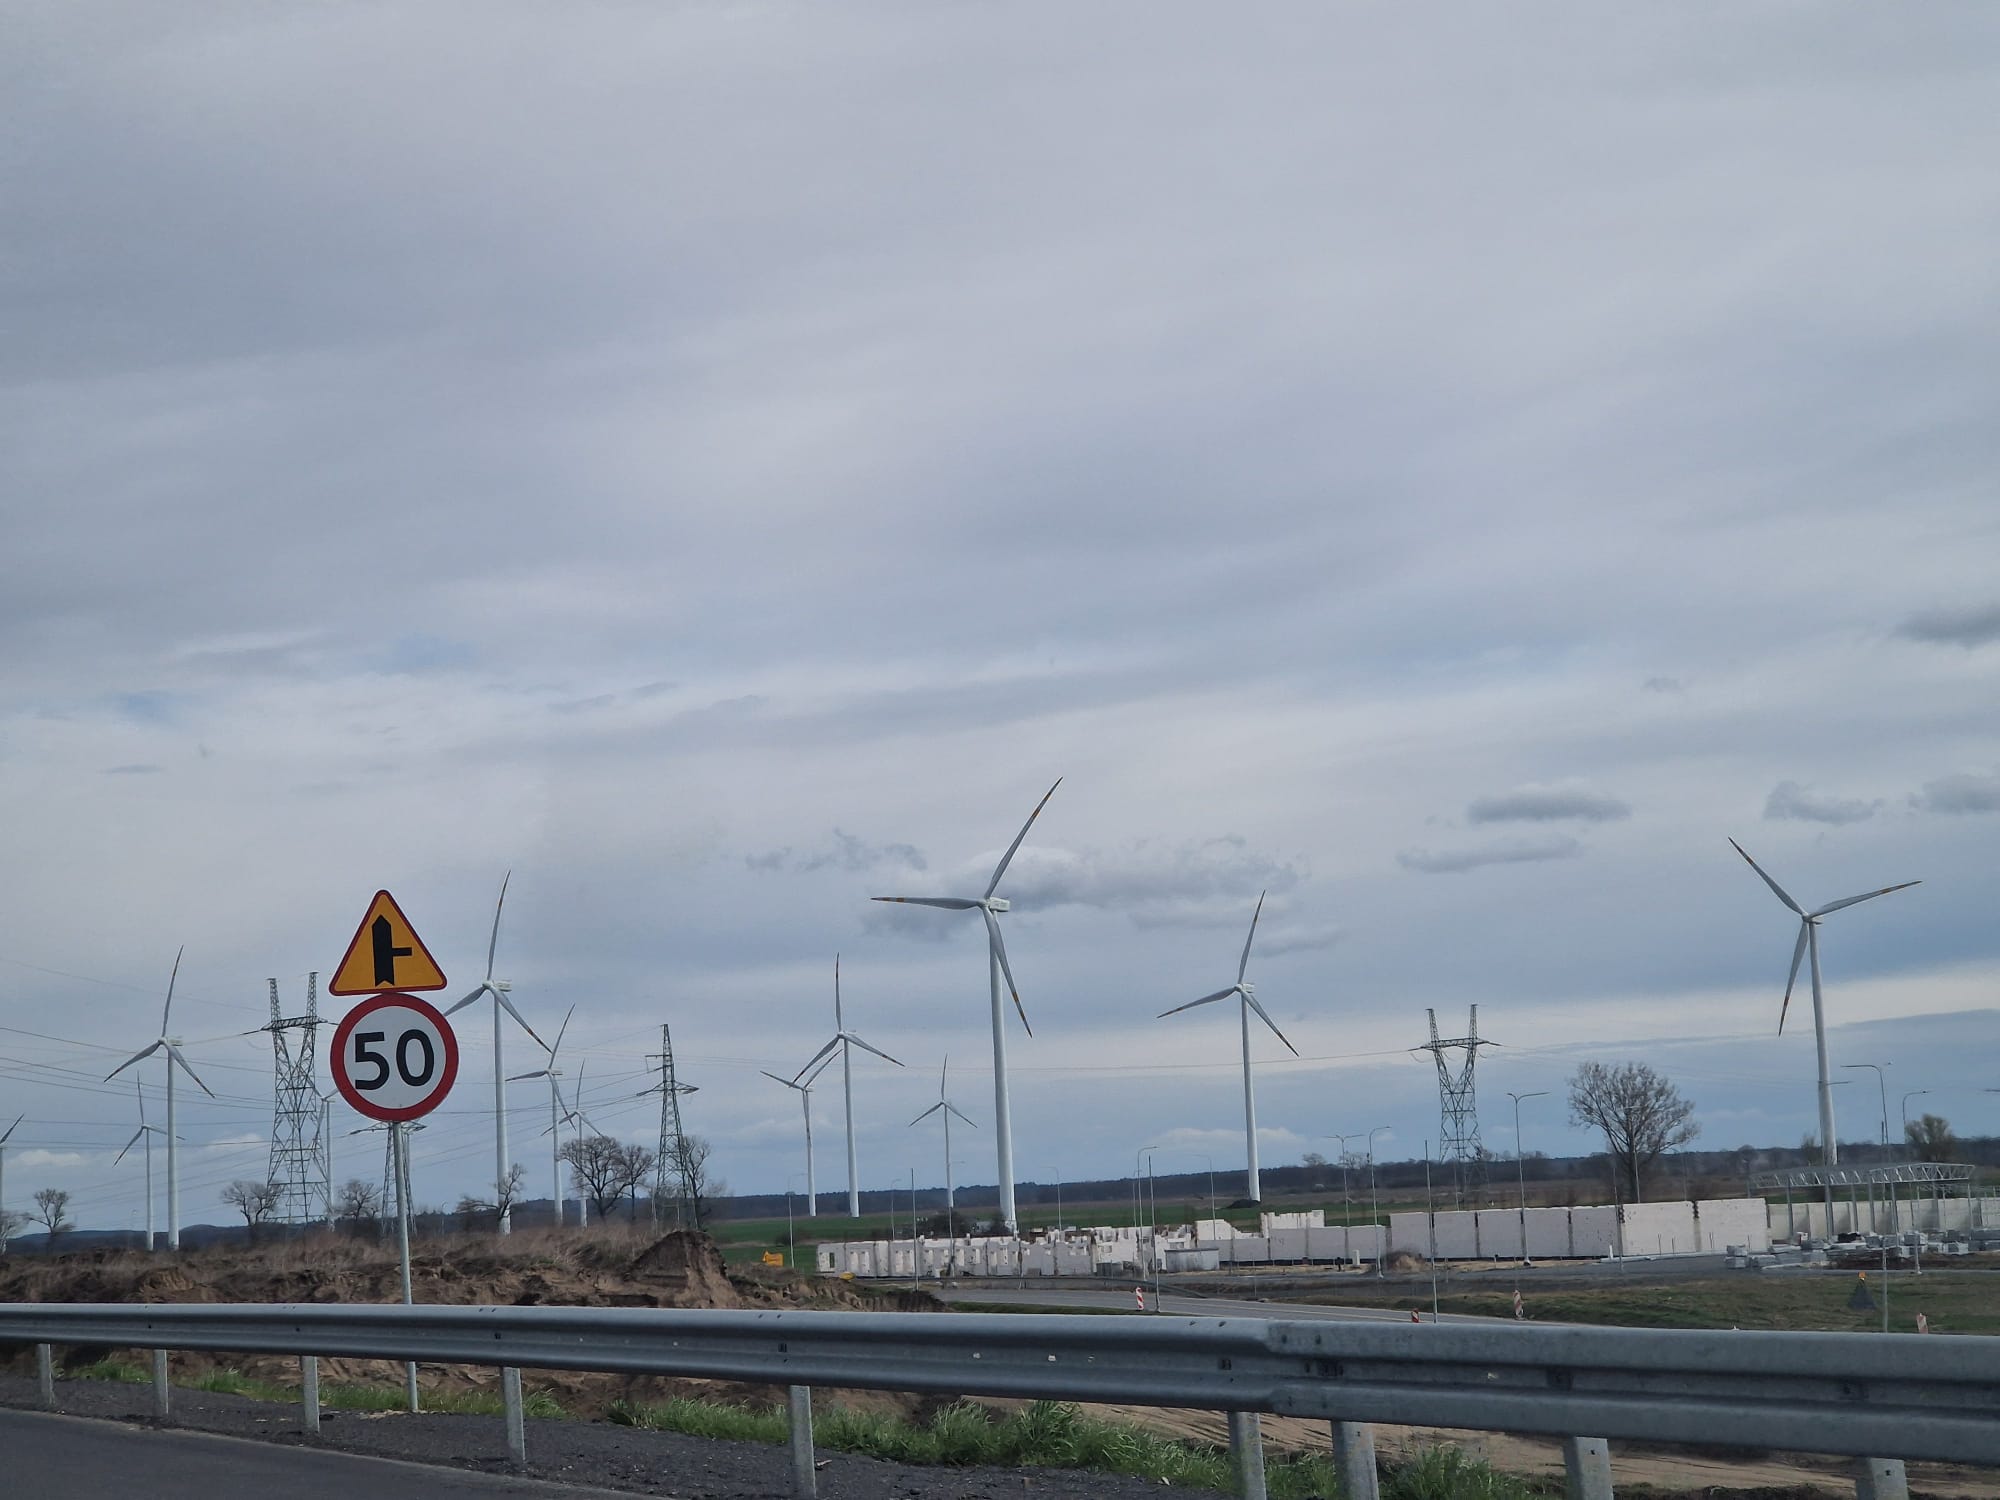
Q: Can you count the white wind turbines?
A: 13